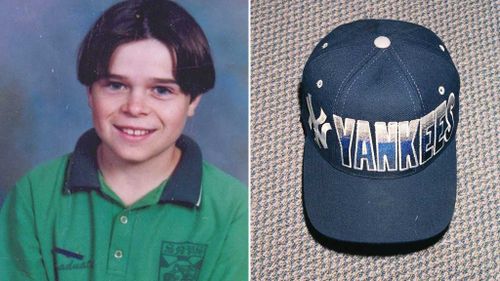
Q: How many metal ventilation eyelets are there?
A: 4